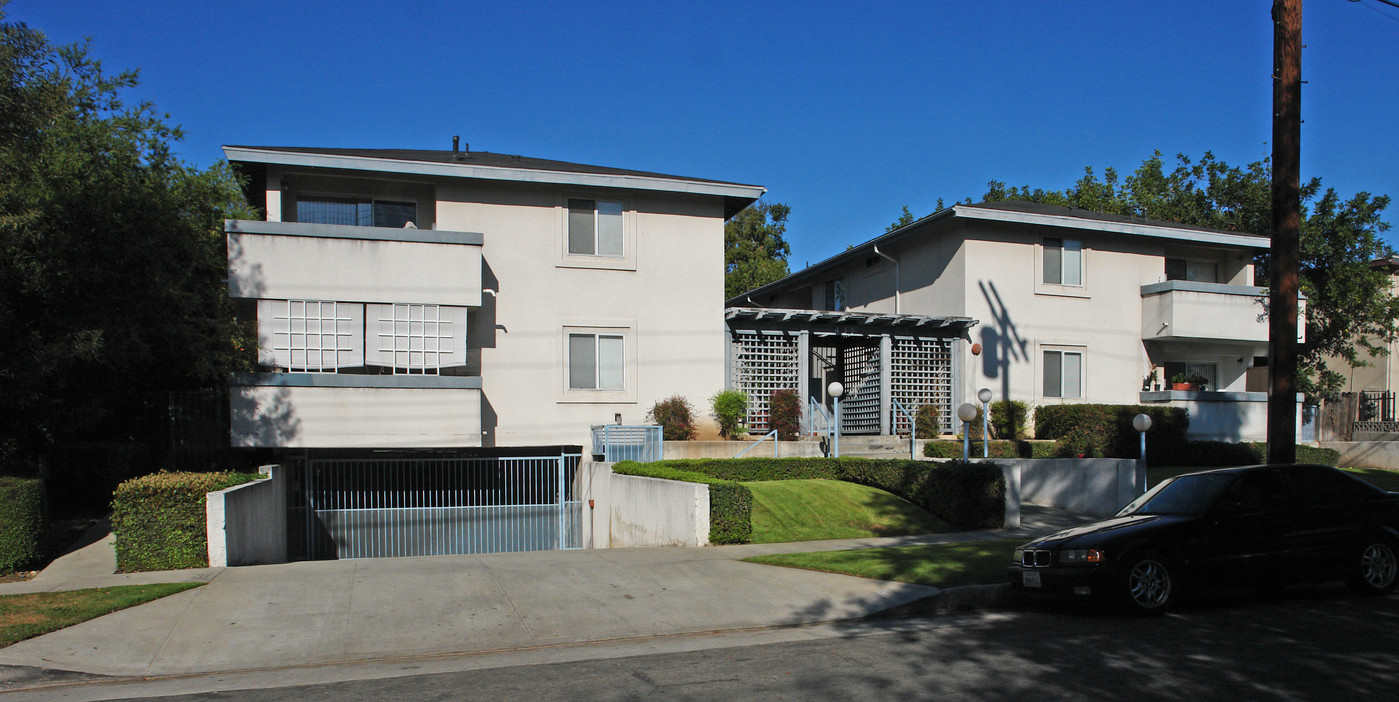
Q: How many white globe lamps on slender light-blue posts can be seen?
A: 4